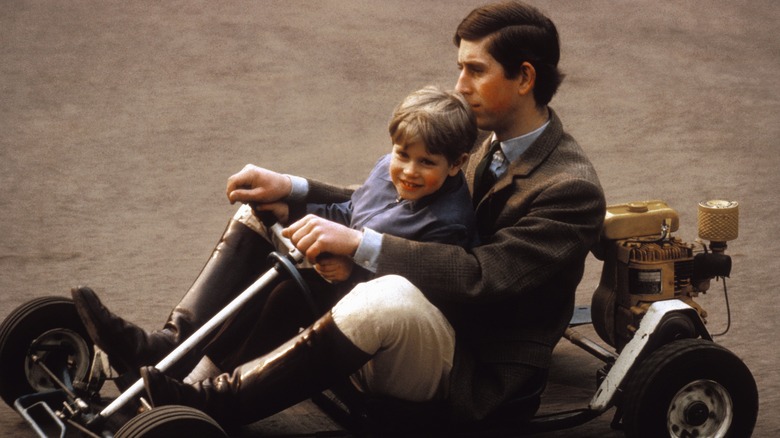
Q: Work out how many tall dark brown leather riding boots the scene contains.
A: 2